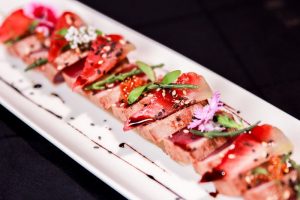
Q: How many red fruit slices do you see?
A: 5